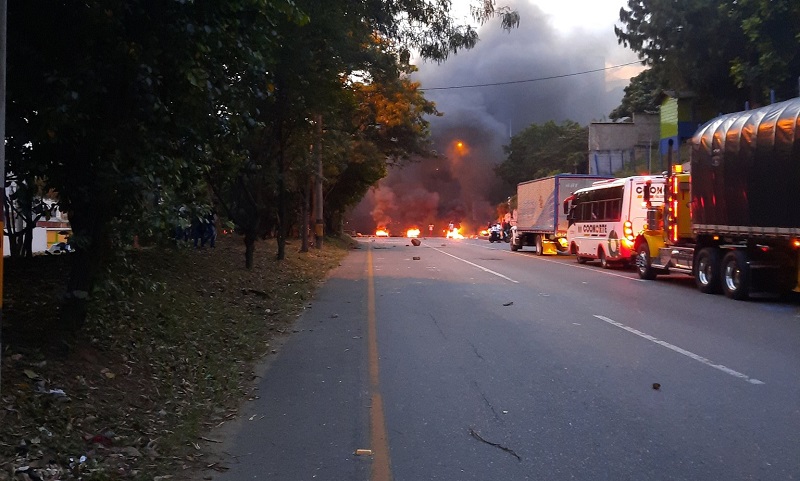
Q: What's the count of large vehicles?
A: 3